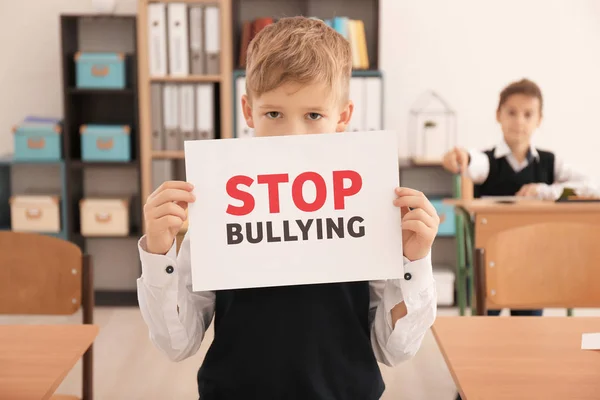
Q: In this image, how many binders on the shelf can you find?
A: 11